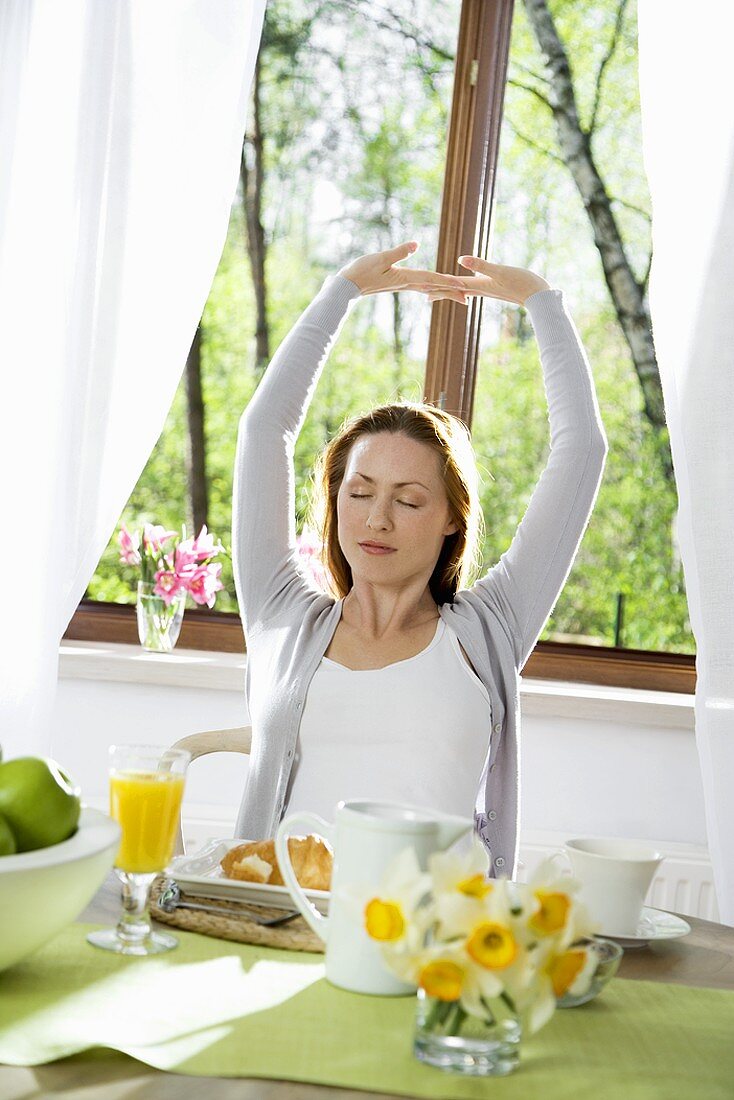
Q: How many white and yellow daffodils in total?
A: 6